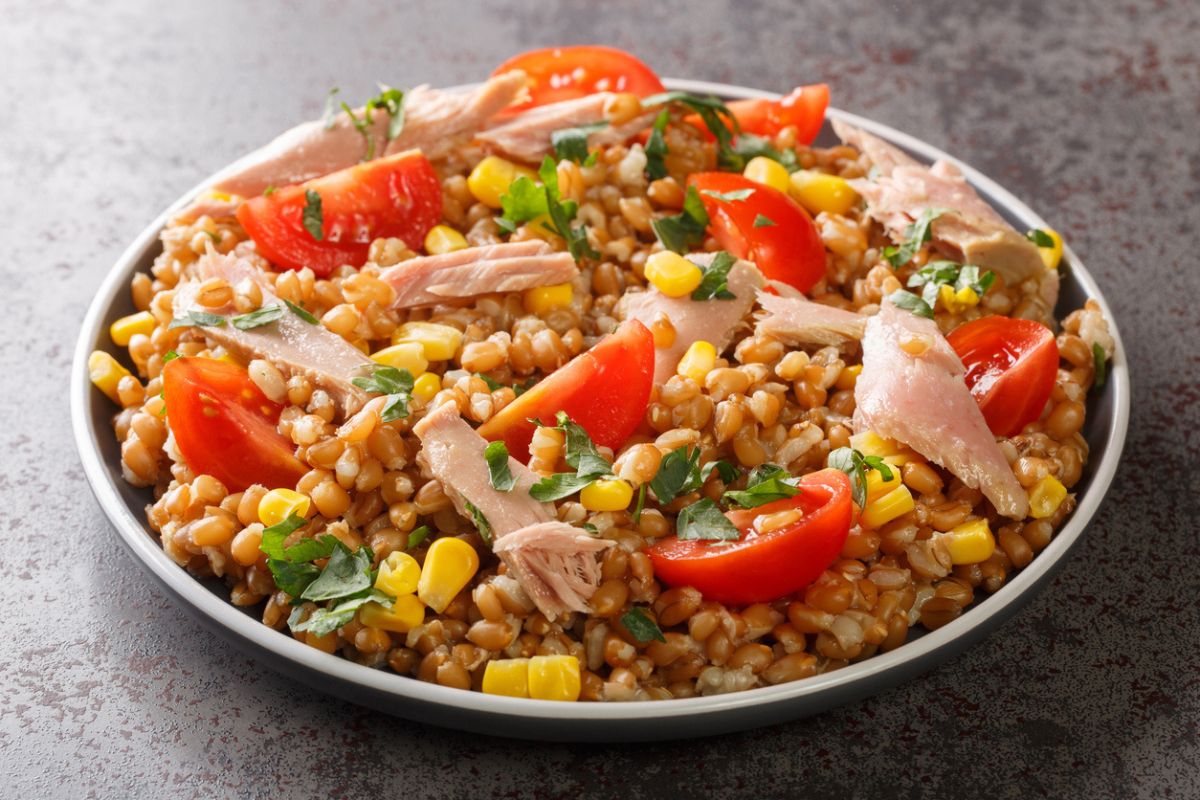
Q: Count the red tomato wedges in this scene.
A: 8